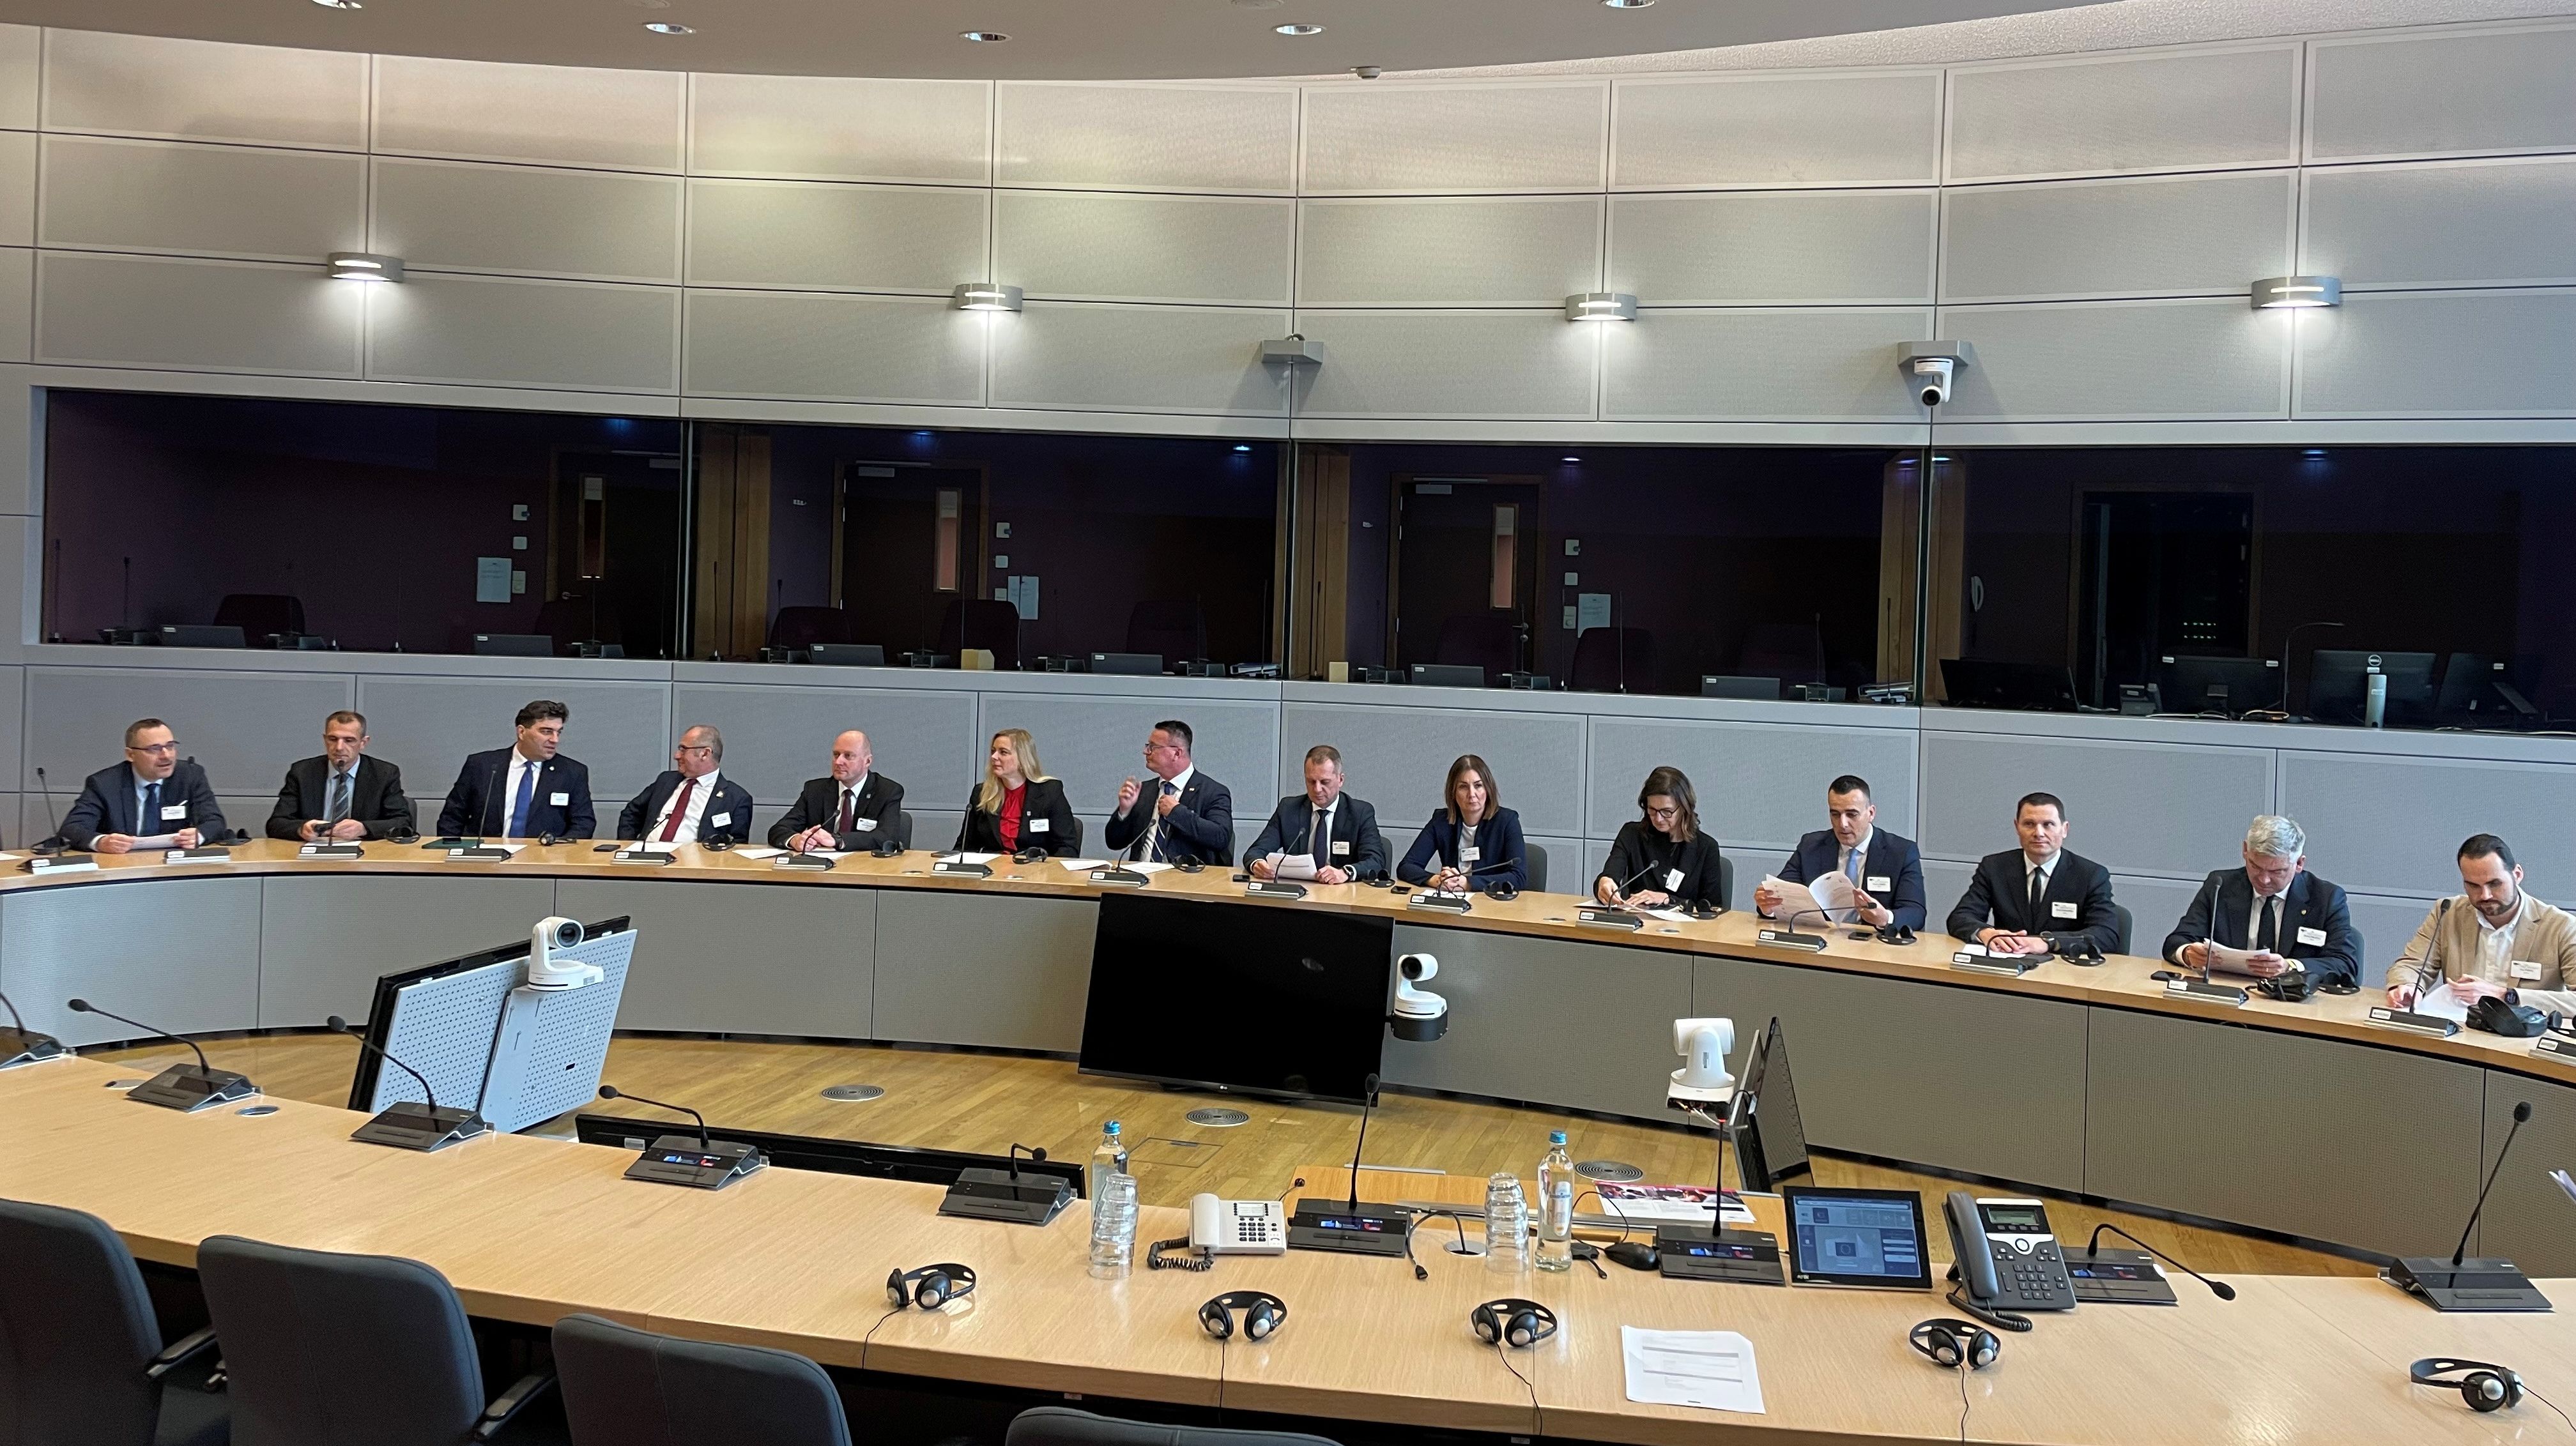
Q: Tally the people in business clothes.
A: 14